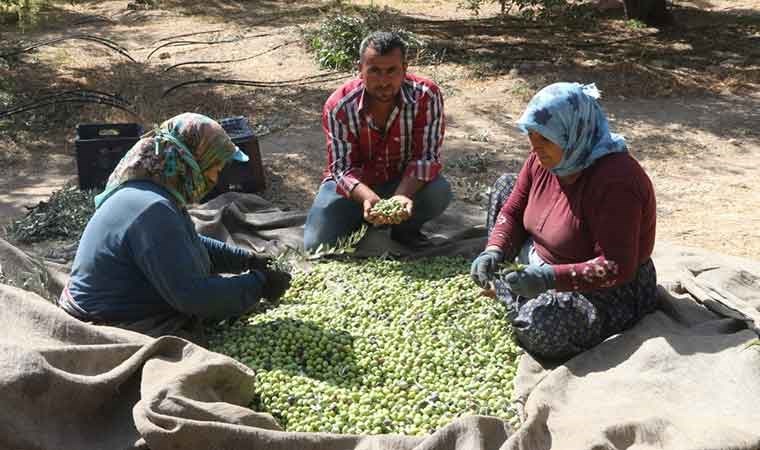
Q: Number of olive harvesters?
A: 3